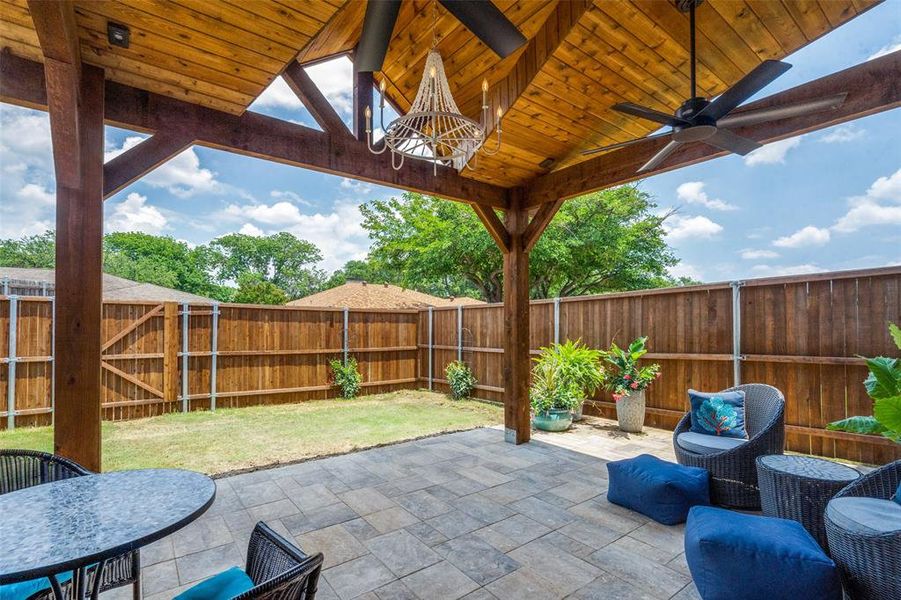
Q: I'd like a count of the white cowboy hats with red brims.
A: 0